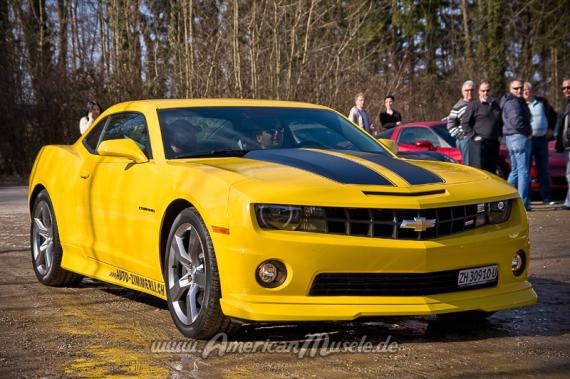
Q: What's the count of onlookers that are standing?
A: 8